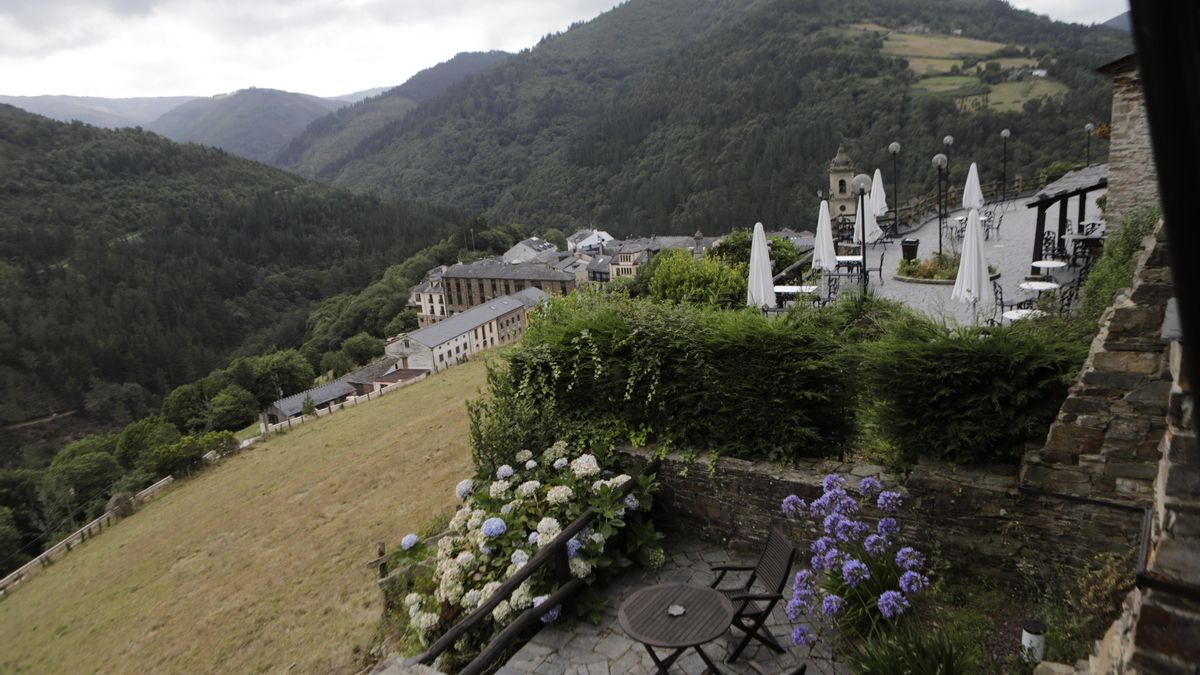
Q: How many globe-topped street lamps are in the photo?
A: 6